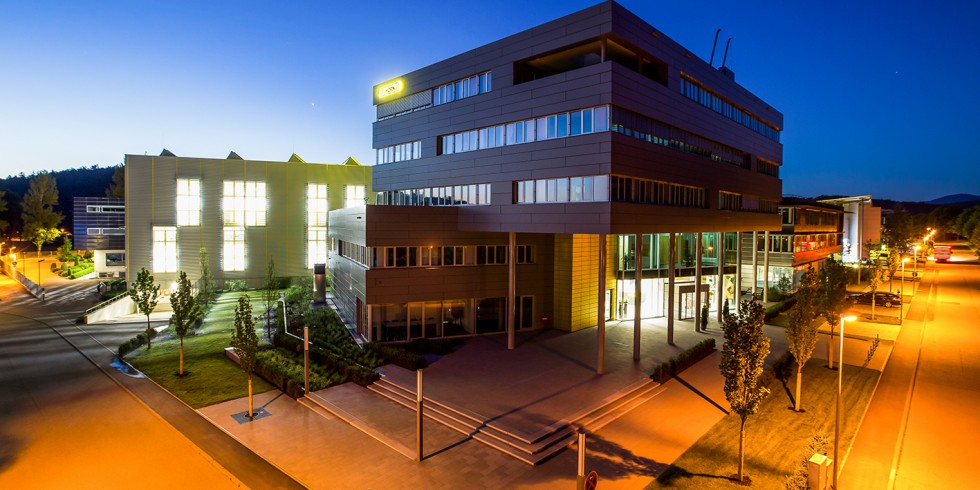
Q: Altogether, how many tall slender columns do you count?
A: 9